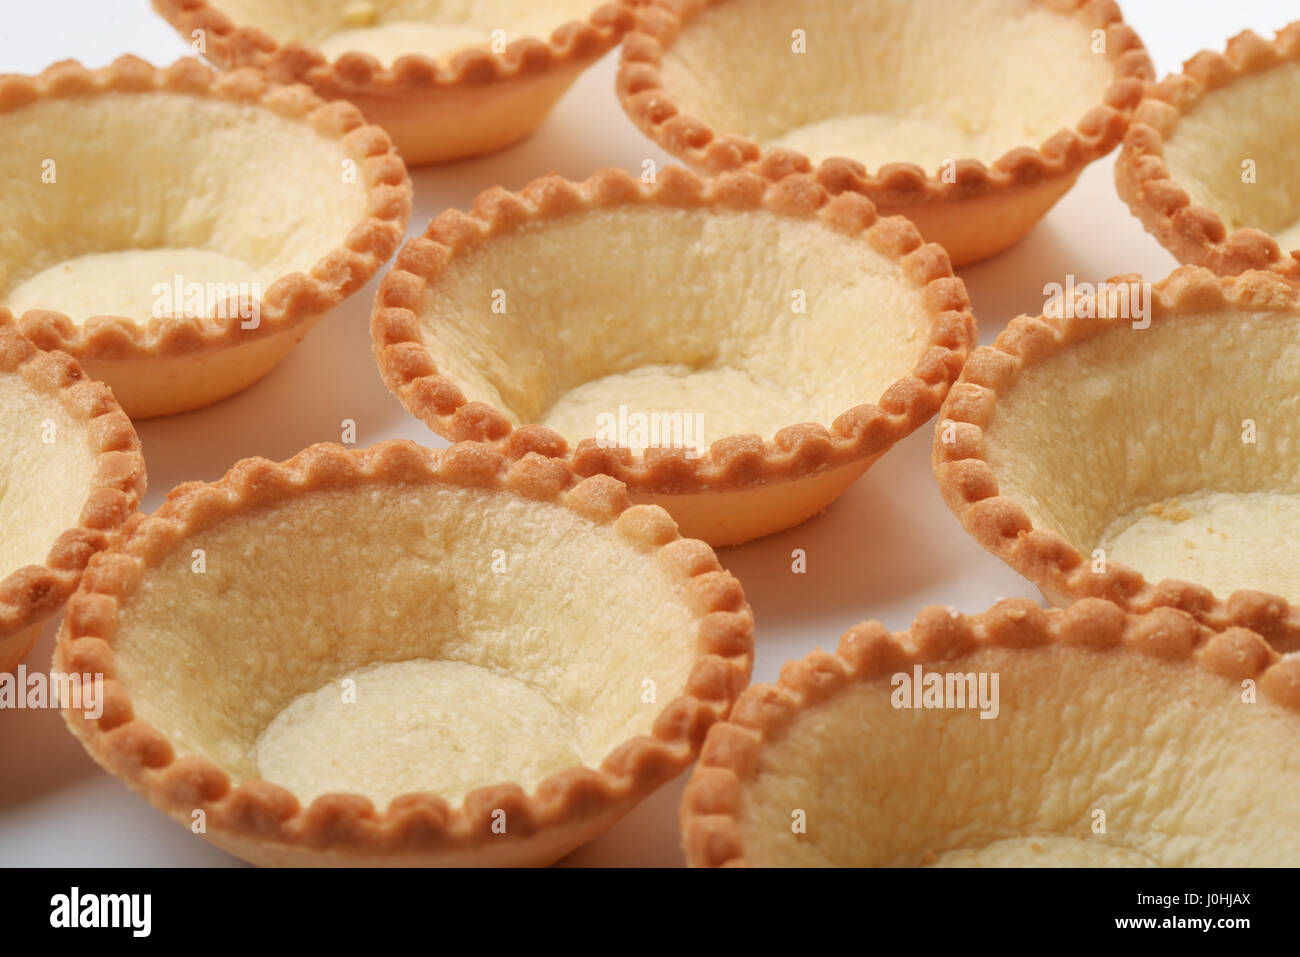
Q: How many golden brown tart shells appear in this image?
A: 9